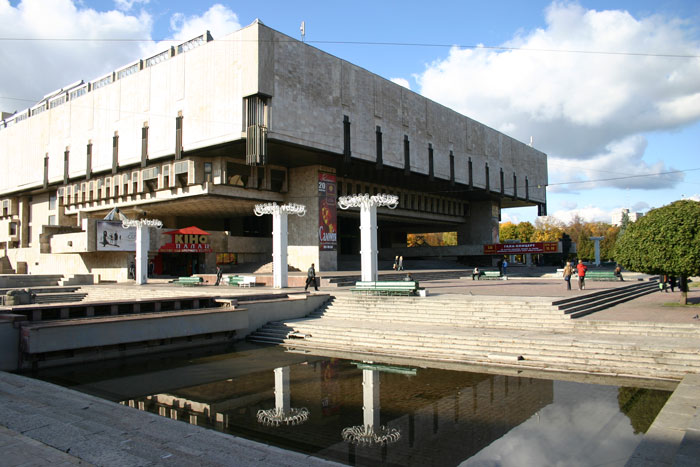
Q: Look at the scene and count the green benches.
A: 5